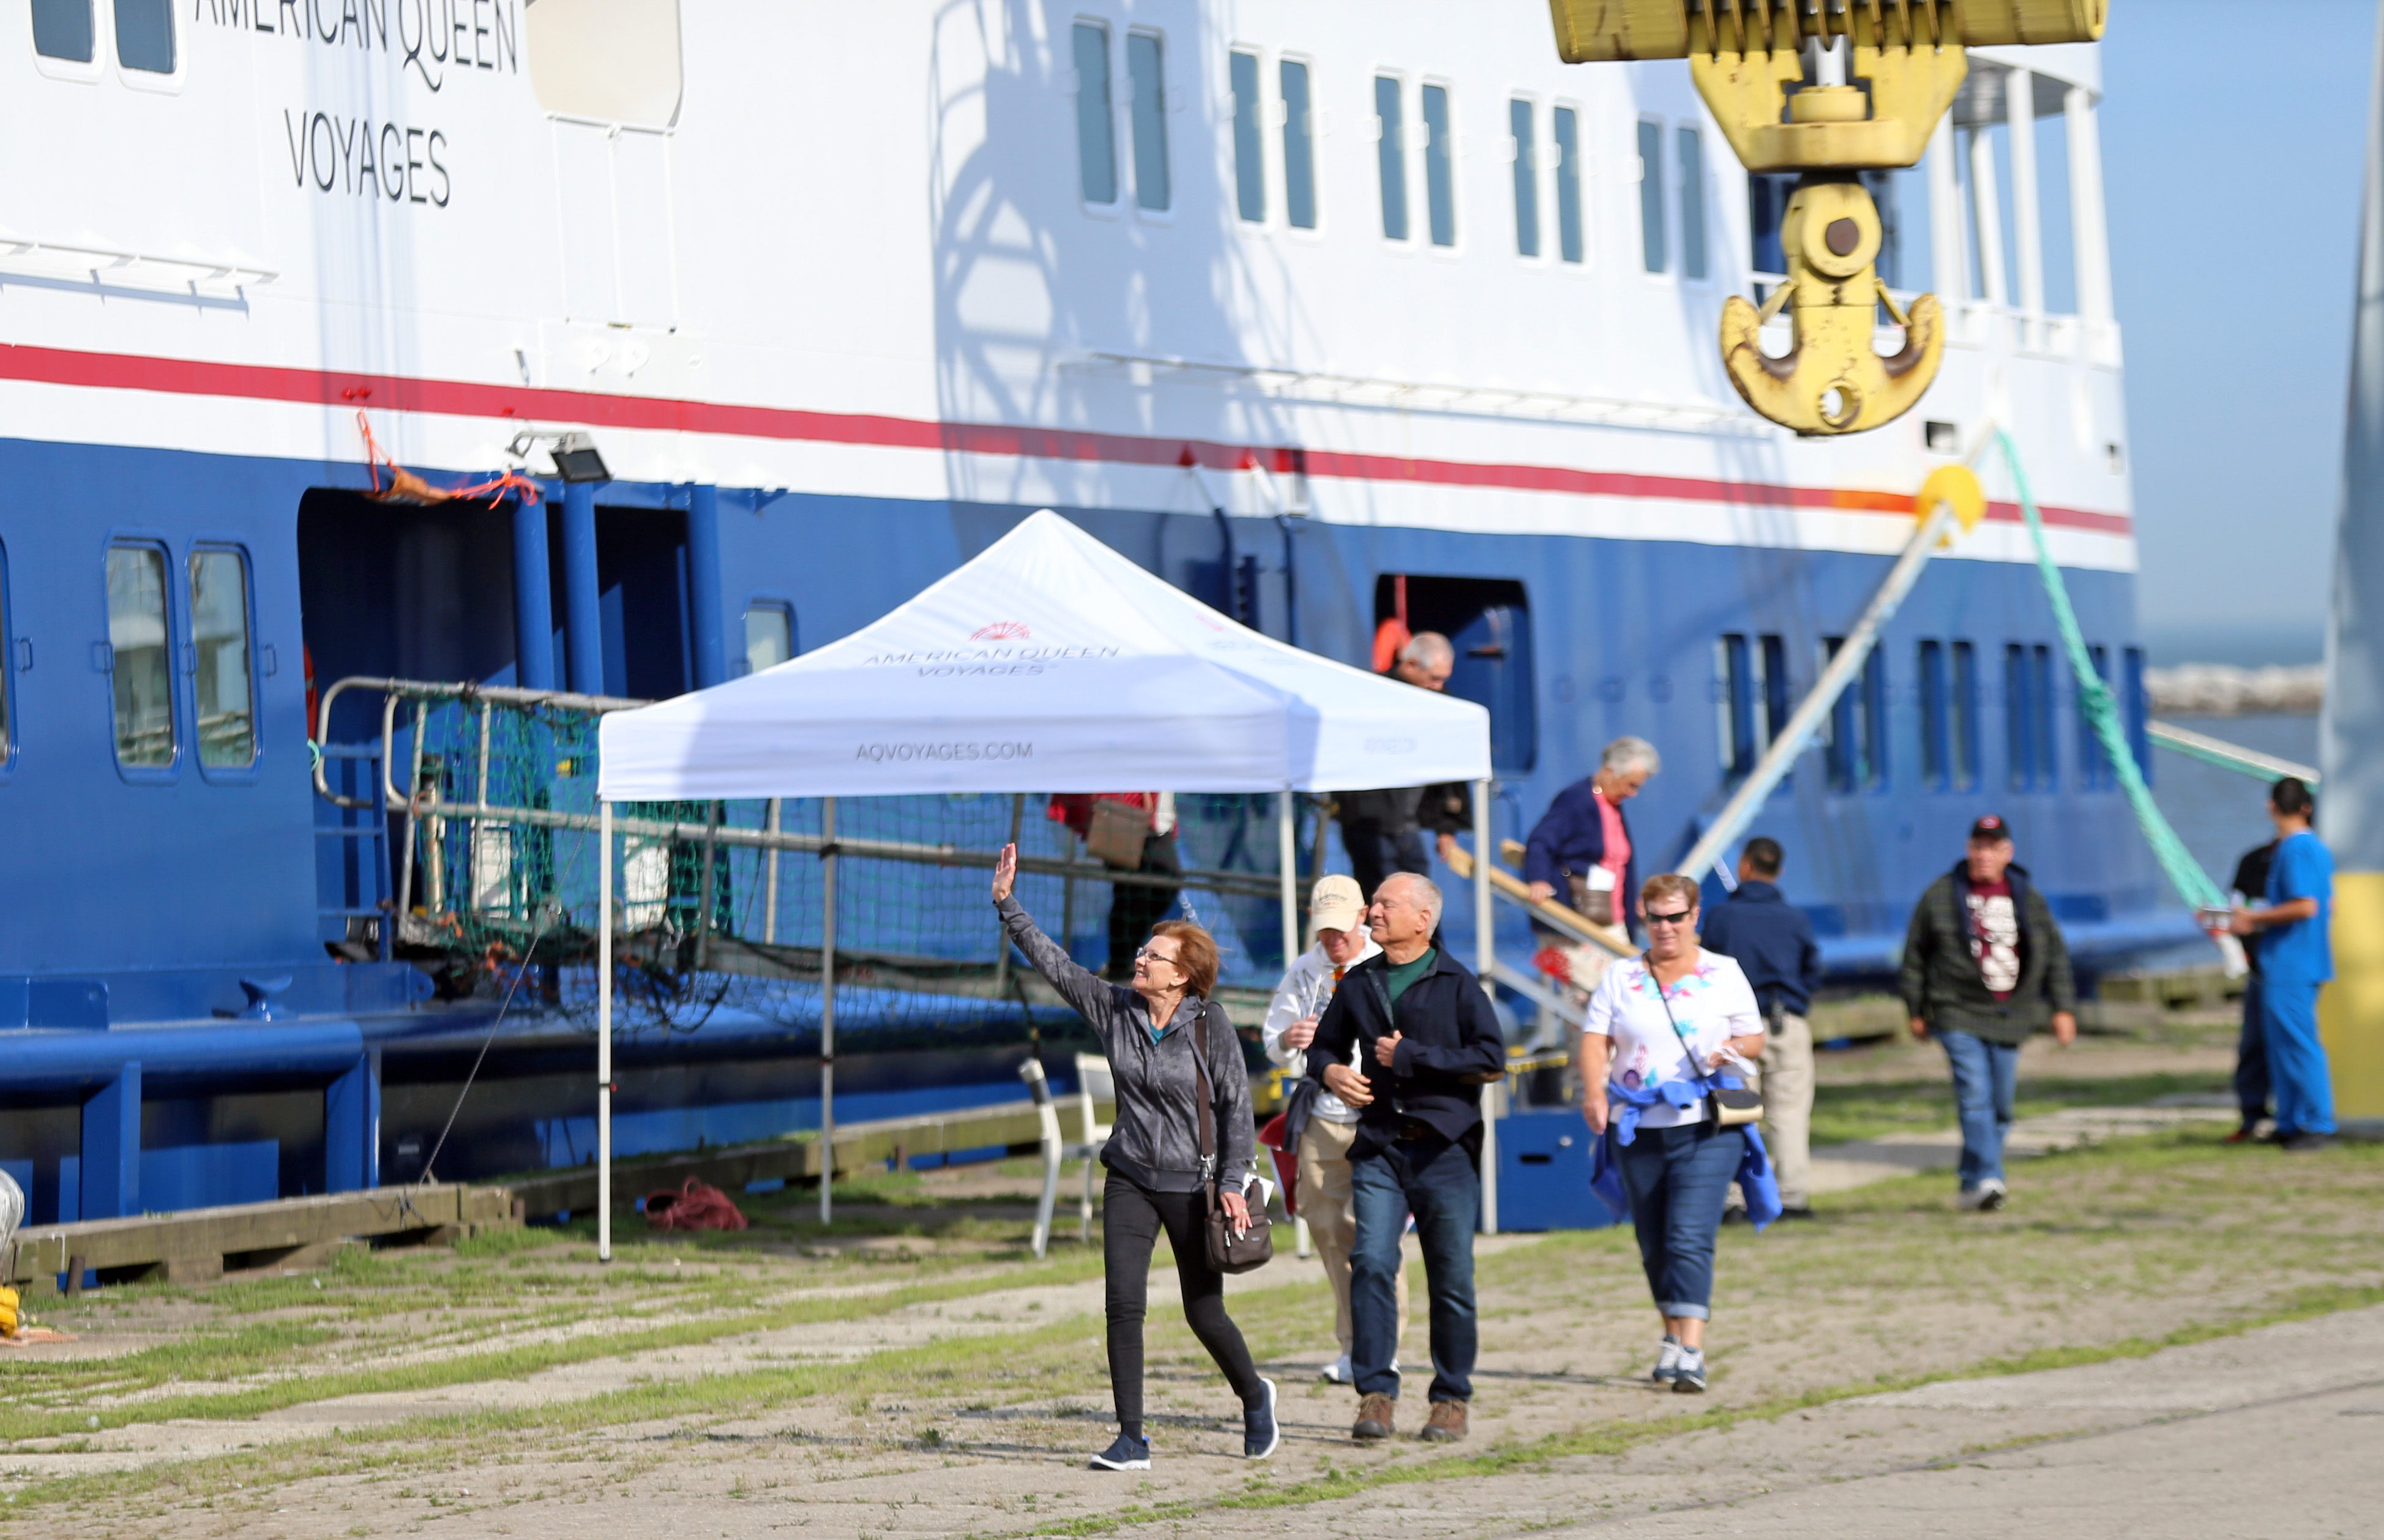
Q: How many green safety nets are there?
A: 1